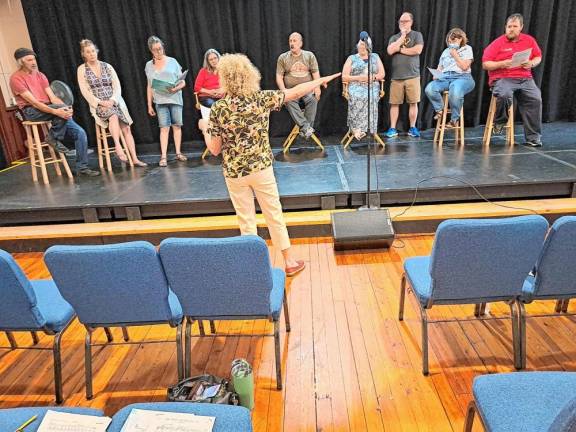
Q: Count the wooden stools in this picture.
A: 4